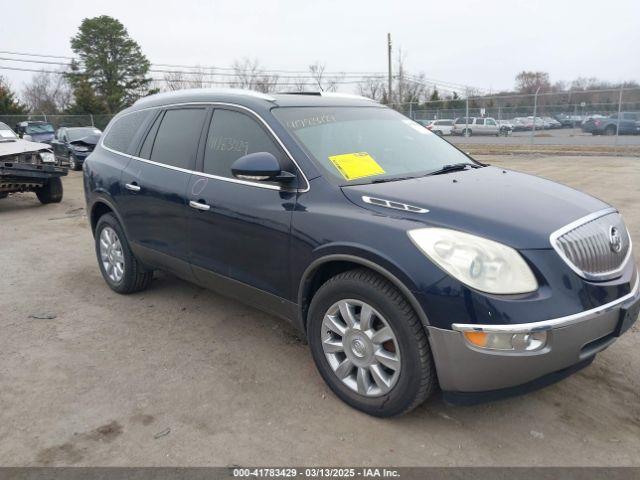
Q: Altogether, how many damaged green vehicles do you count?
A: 0